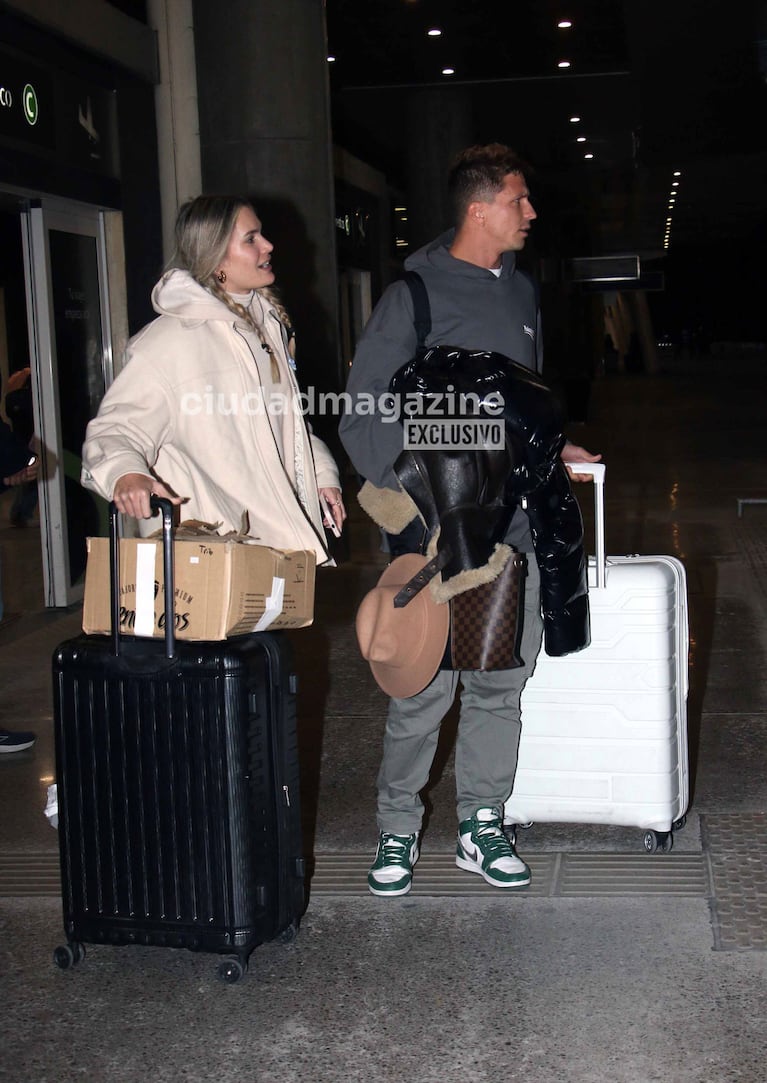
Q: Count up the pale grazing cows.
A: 0